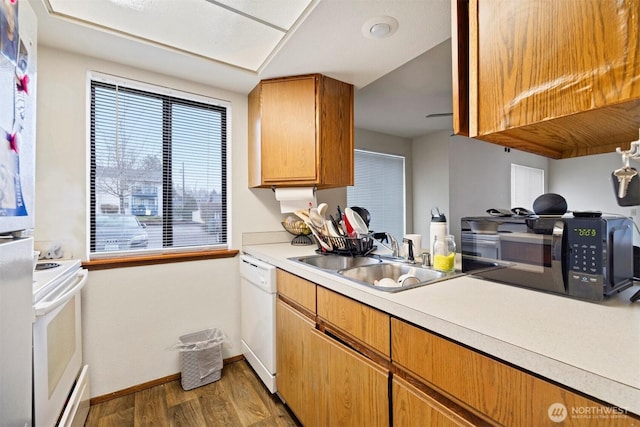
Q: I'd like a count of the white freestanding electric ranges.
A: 1